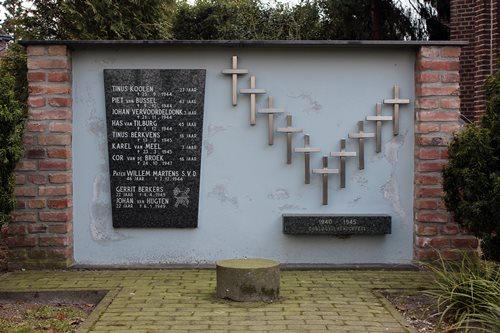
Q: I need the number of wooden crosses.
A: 10